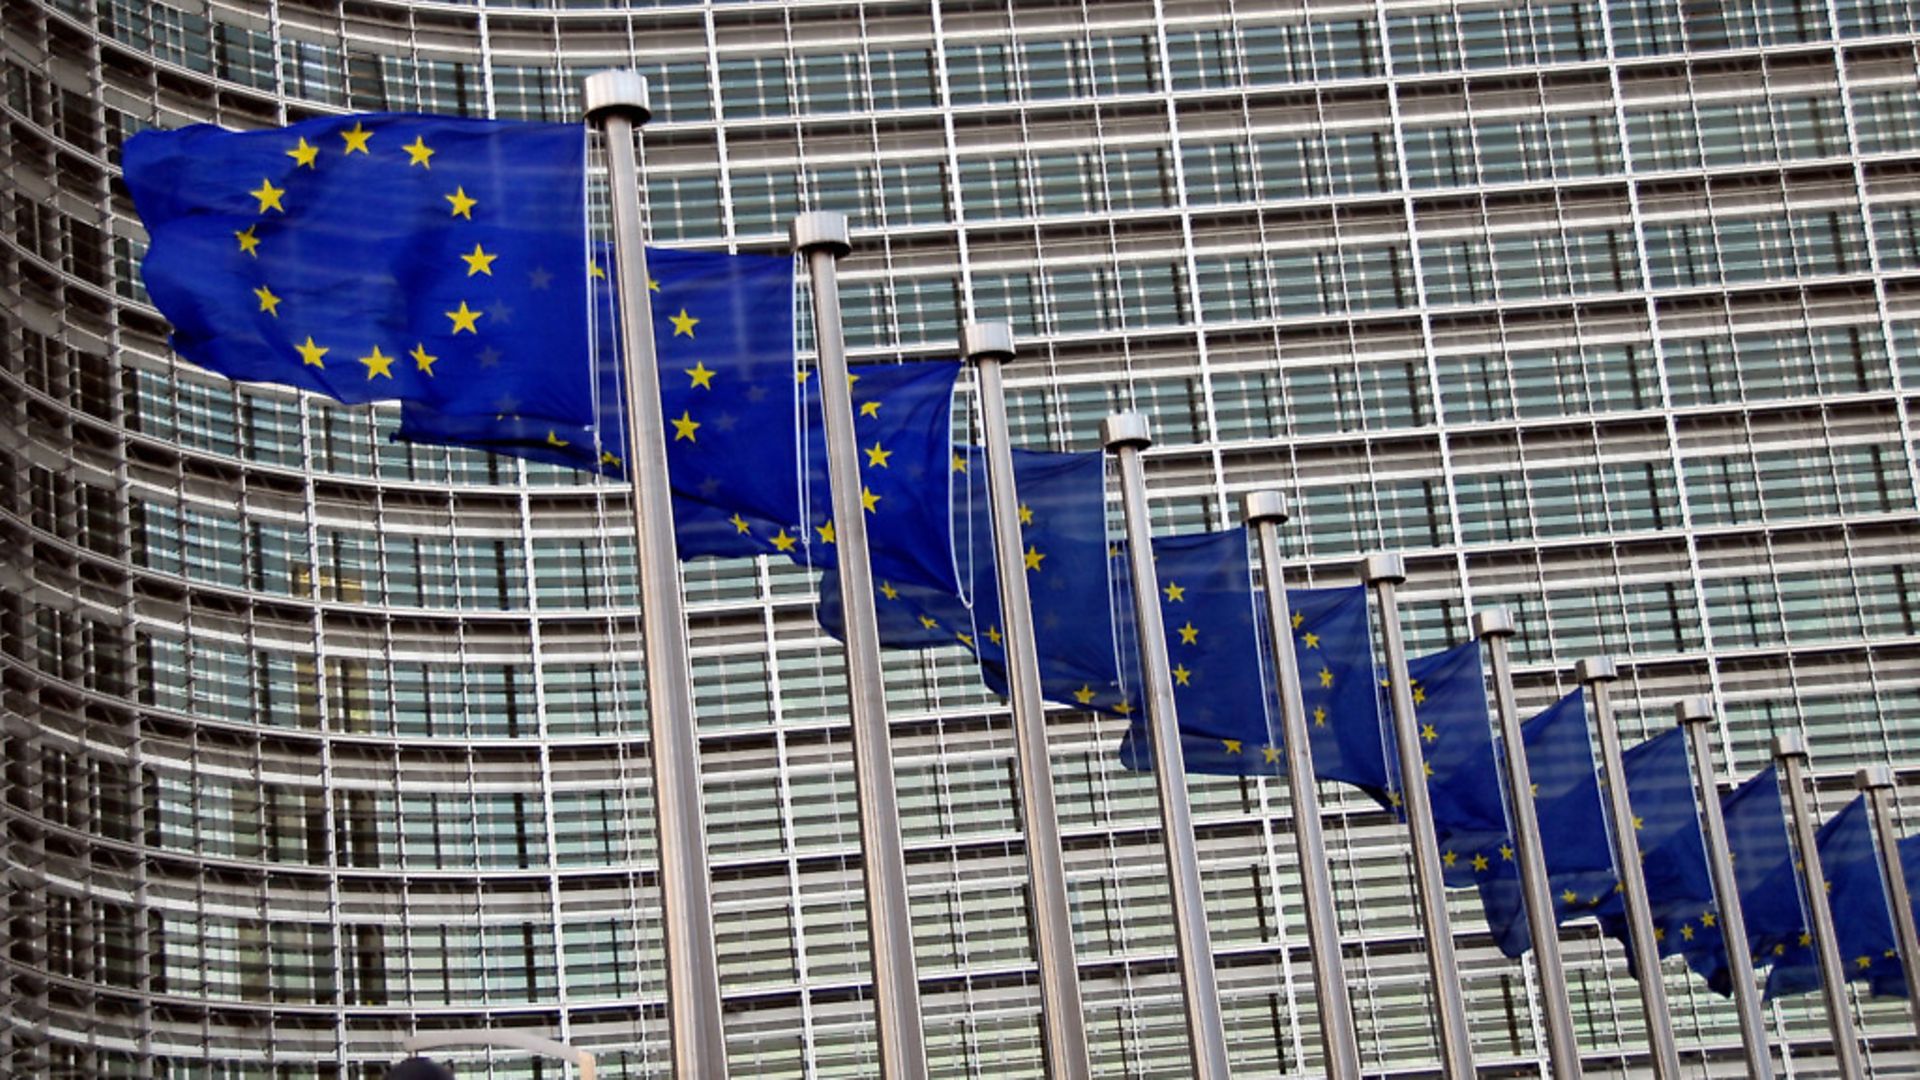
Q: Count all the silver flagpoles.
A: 11